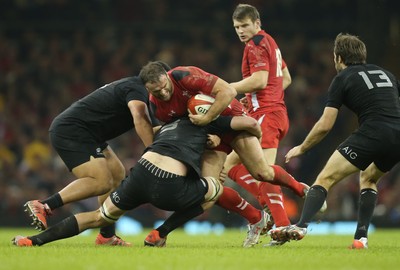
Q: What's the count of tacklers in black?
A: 2